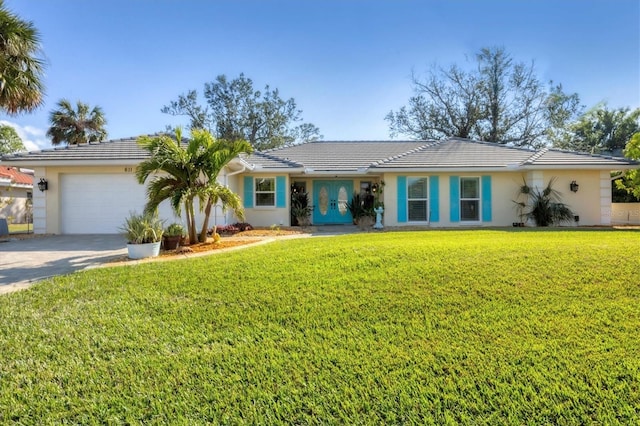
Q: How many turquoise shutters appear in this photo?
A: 6